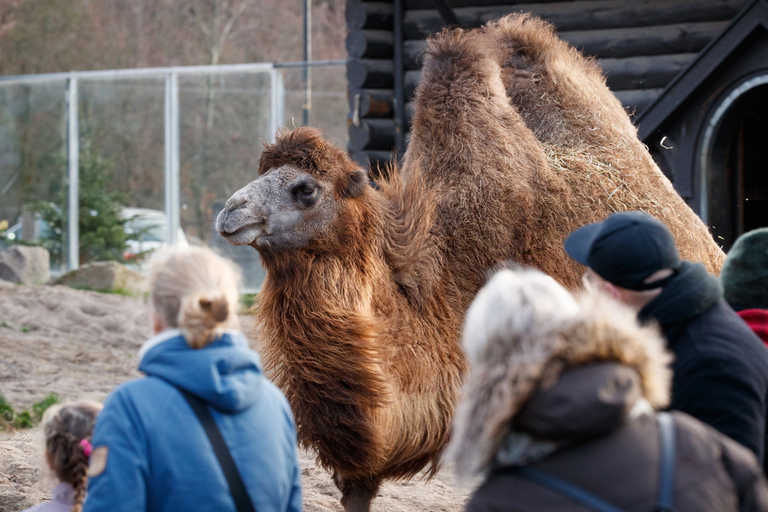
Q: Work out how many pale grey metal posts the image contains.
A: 3